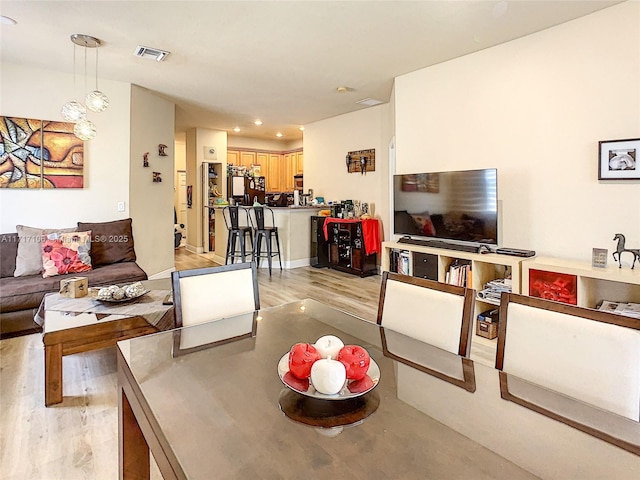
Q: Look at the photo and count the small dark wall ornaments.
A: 3